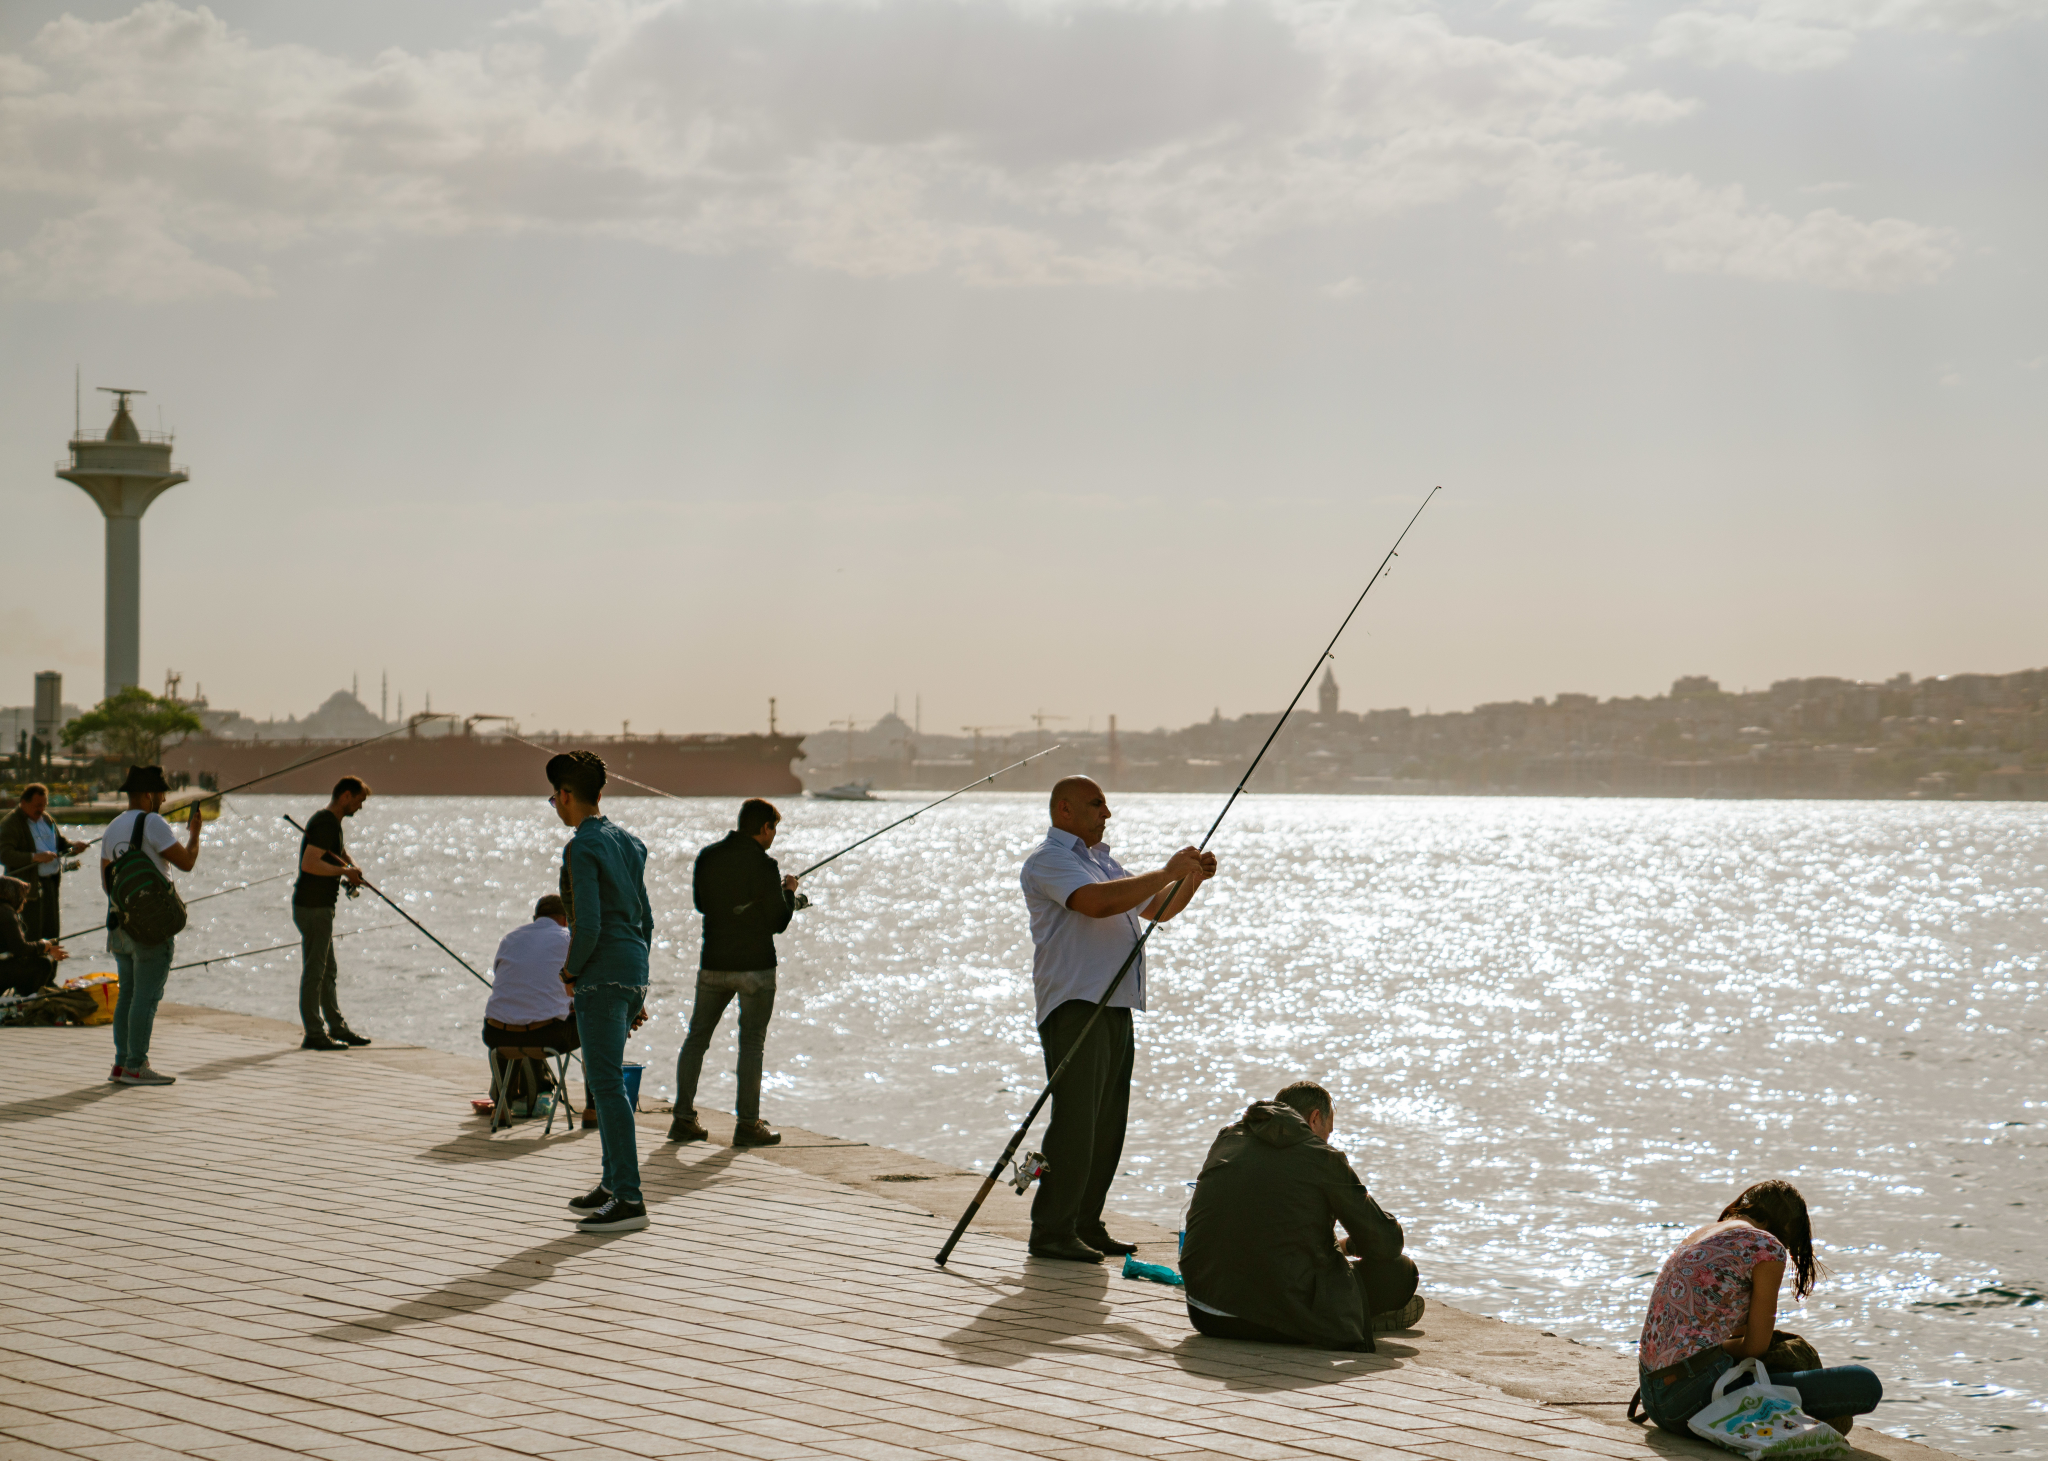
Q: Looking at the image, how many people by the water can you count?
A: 10